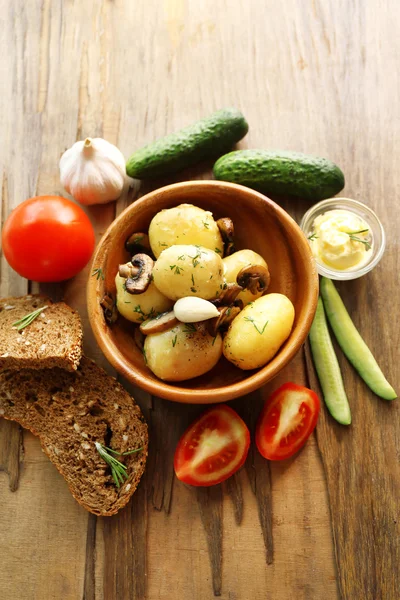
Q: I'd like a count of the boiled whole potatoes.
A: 6